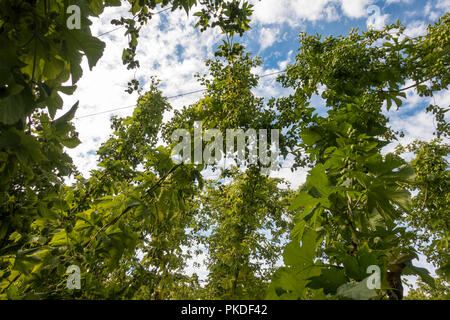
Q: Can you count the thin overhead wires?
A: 2